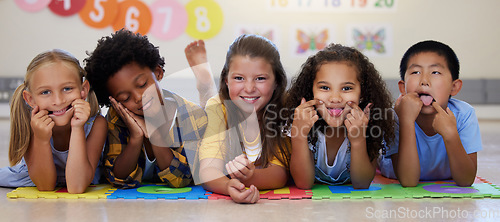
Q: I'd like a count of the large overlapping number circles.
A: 6